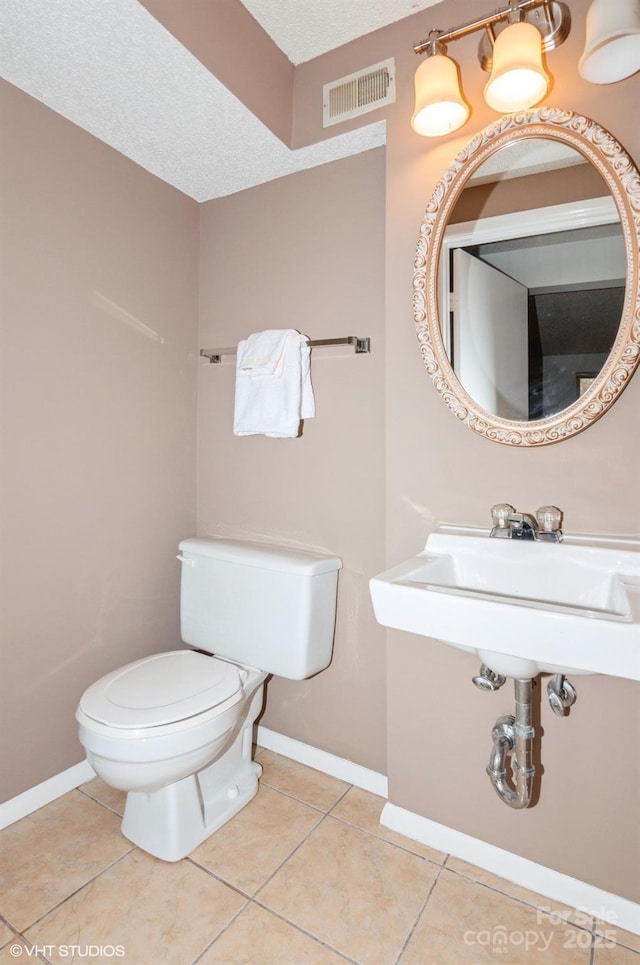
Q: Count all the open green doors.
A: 0